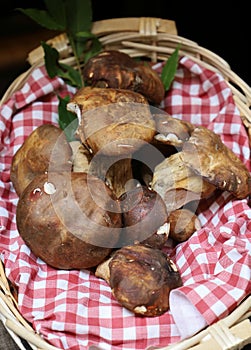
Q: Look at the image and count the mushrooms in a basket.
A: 9